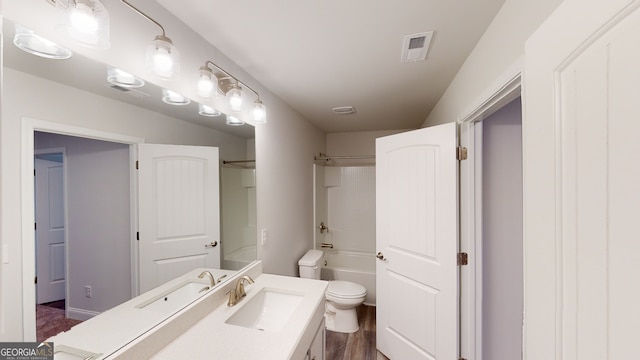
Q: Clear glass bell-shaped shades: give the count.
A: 5